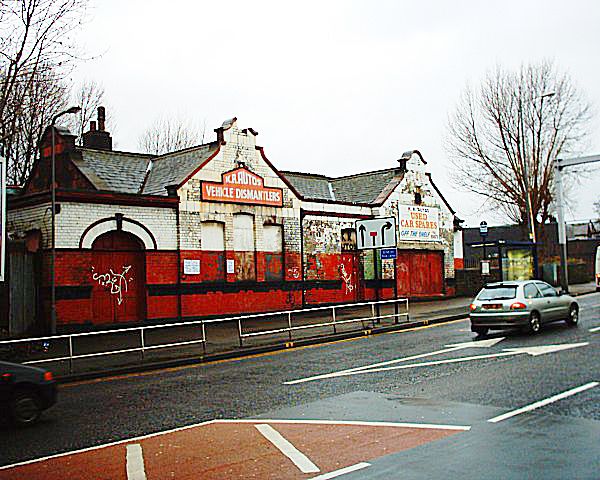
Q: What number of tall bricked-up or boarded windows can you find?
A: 3